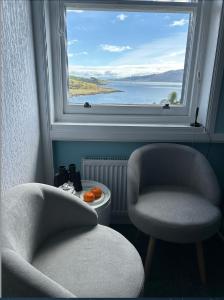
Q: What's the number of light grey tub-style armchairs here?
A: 2